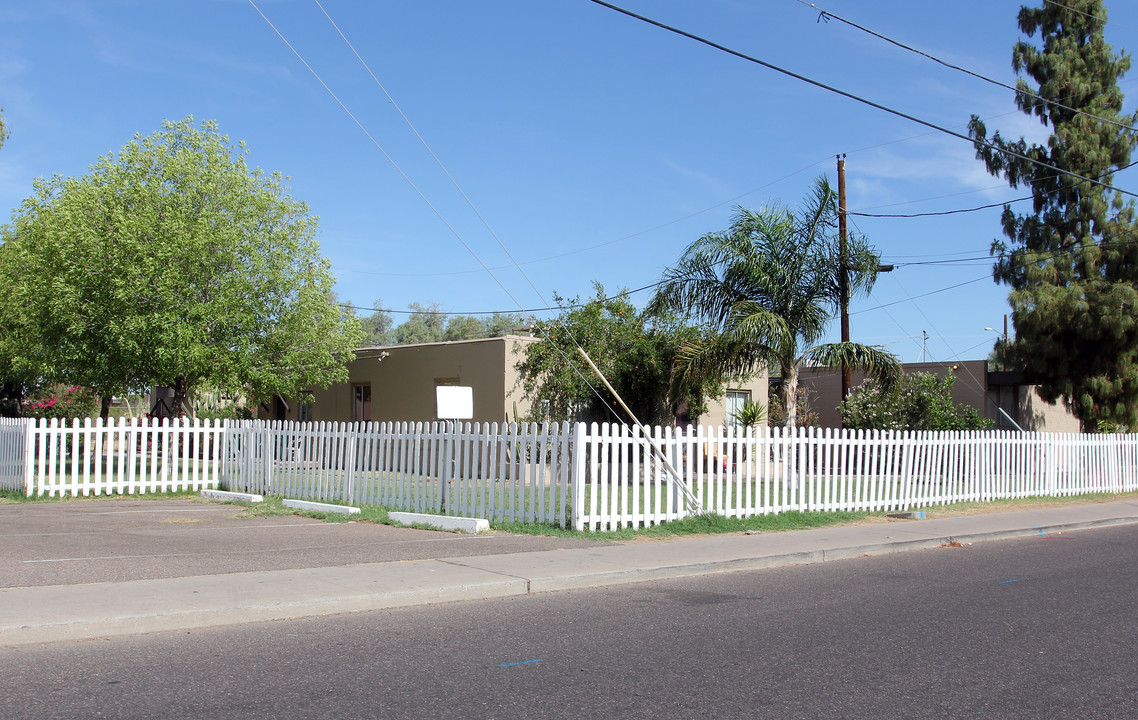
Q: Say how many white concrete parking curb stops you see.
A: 3